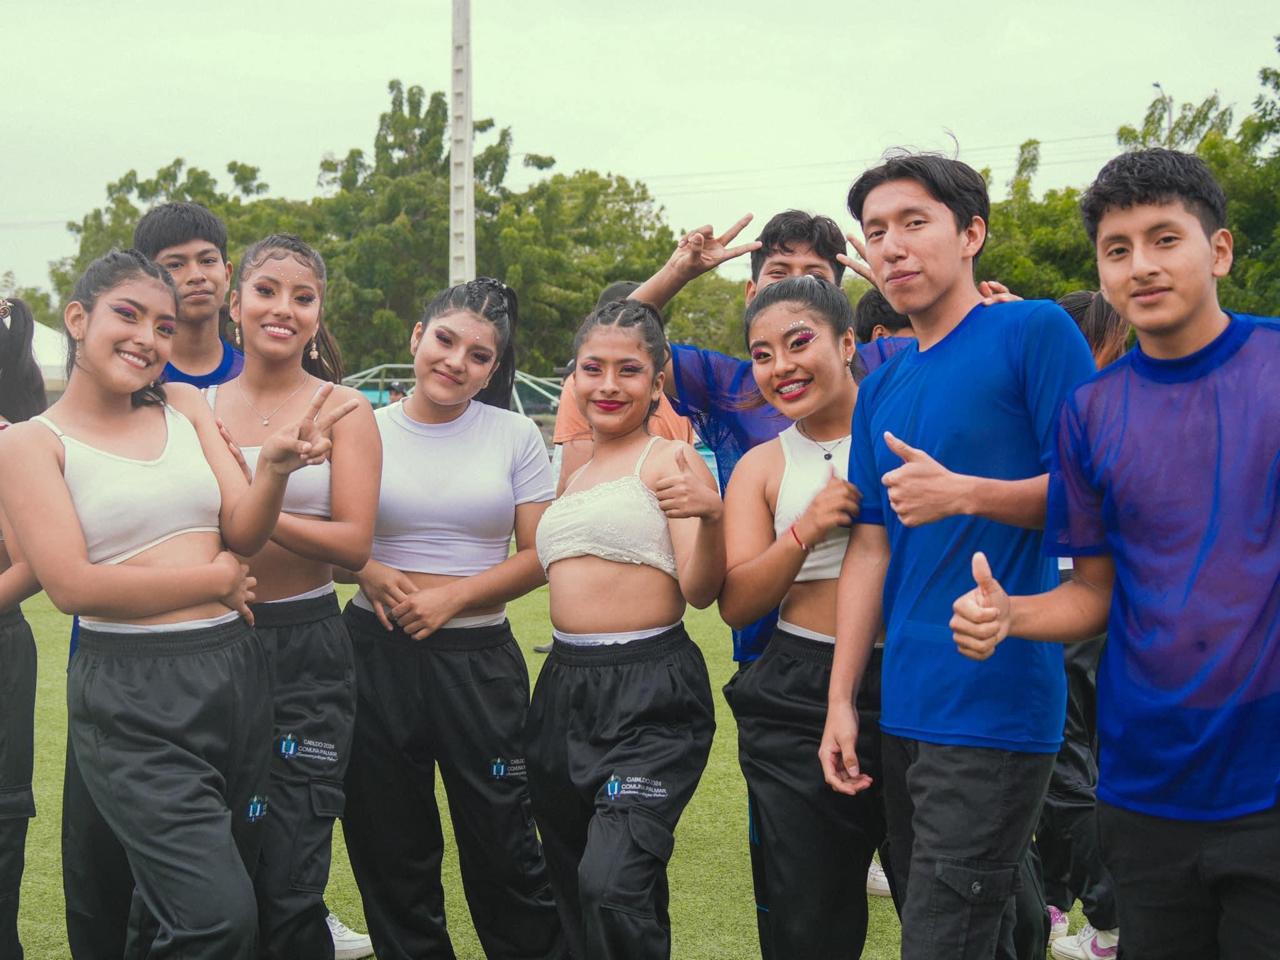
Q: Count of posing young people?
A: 9